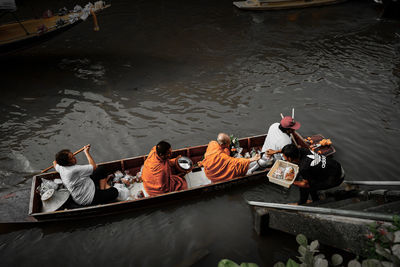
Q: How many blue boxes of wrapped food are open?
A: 0